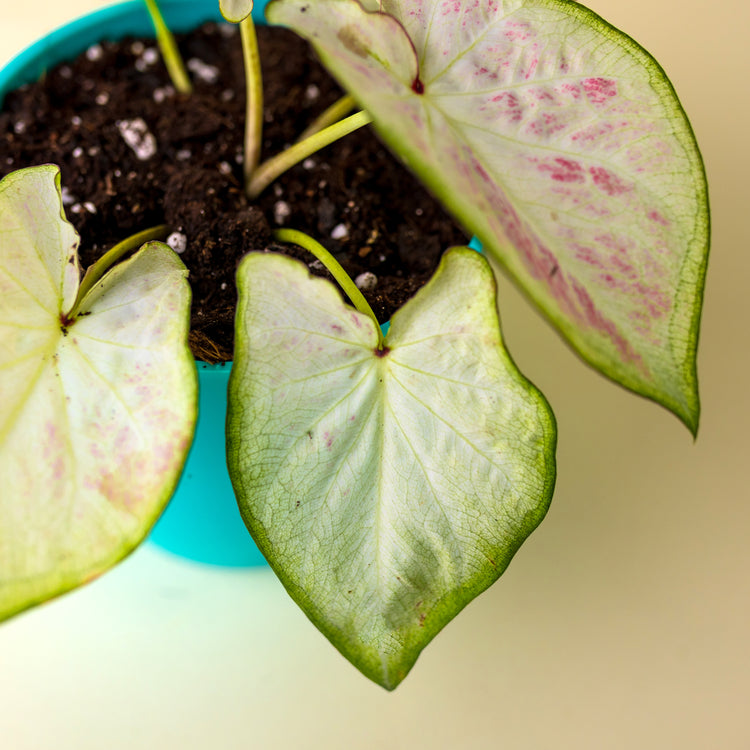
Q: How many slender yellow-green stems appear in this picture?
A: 6